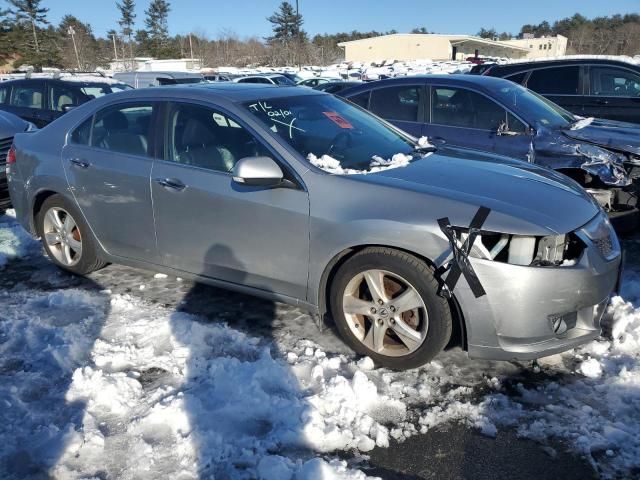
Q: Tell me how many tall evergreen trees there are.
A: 4